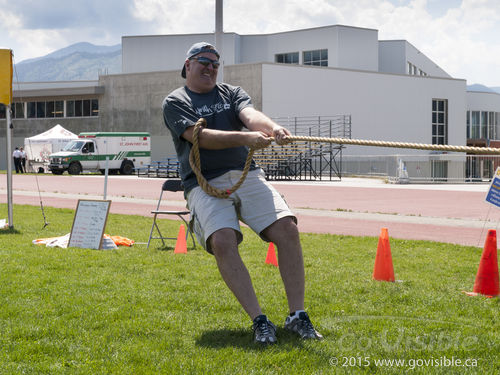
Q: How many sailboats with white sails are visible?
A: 0